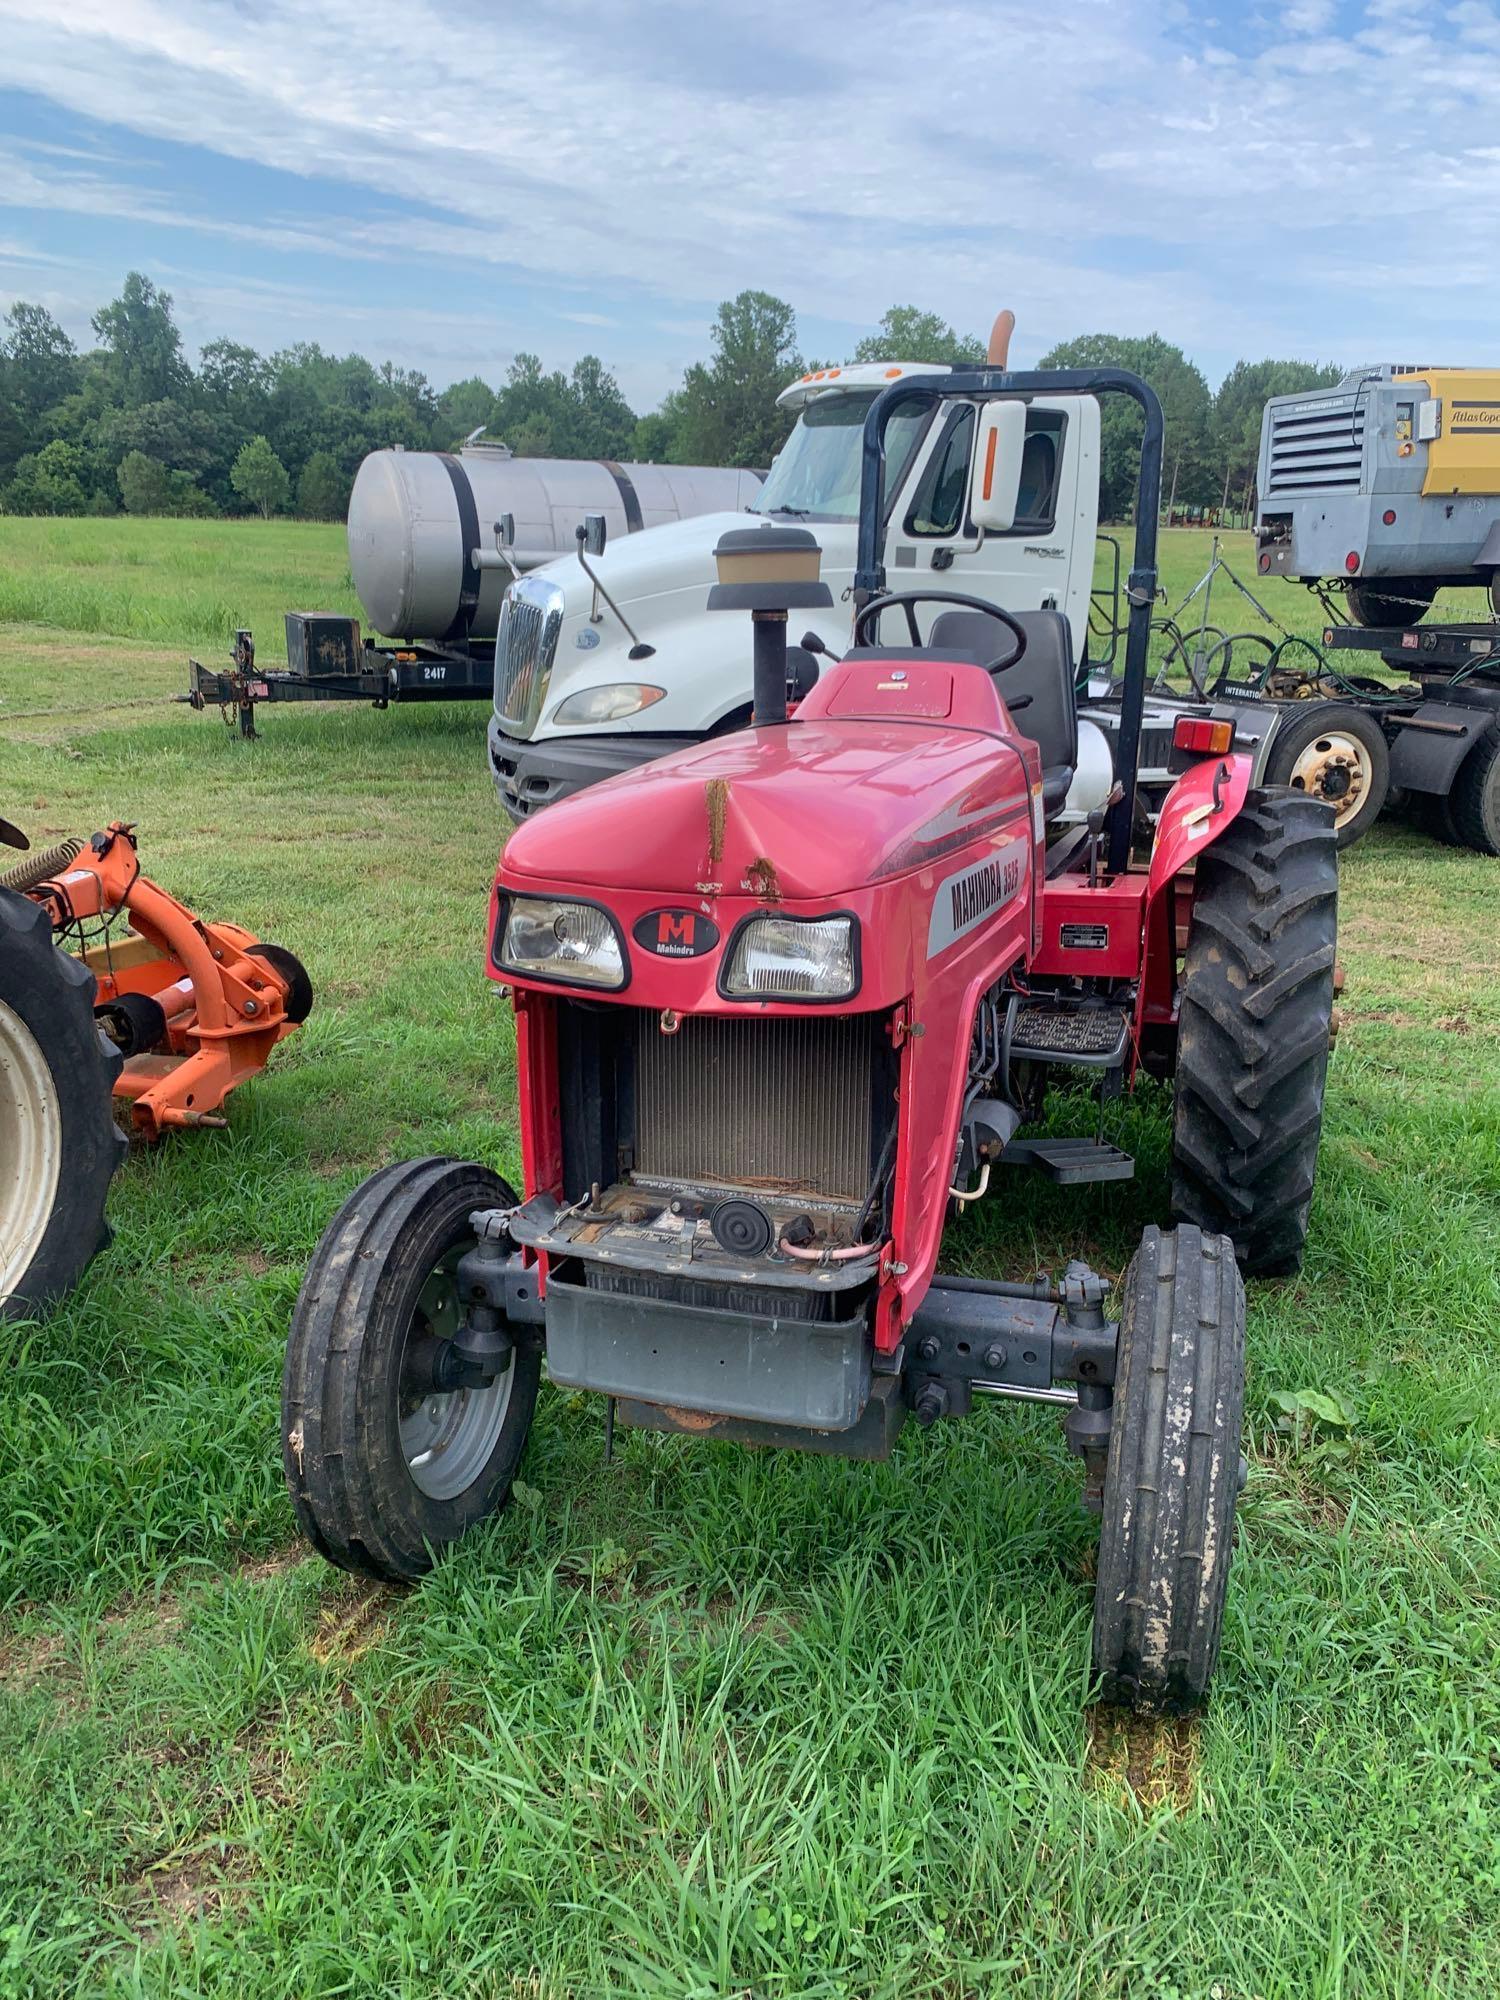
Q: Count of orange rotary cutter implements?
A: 1